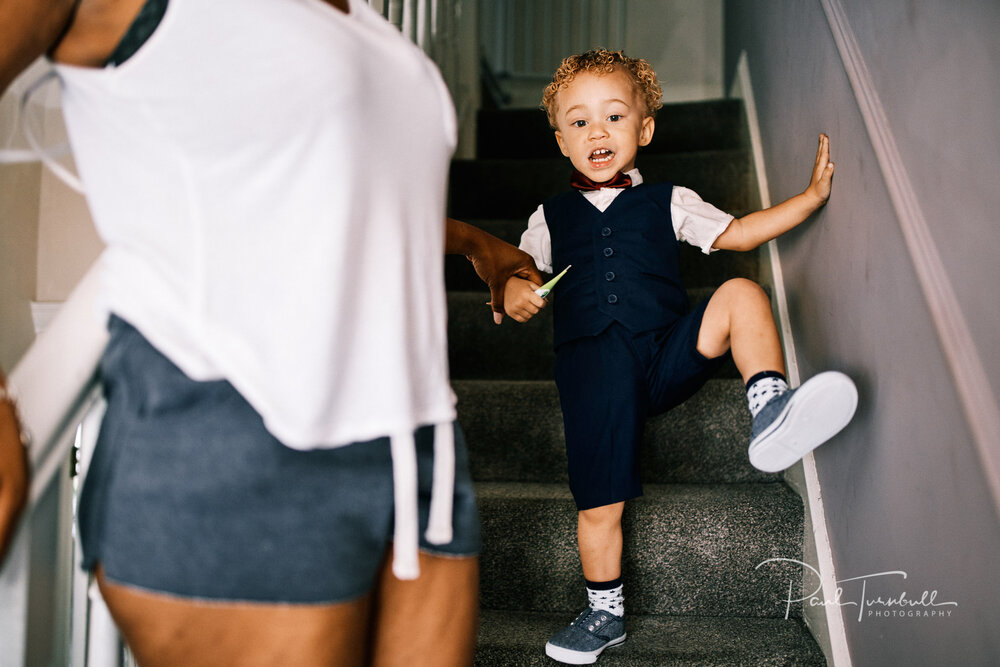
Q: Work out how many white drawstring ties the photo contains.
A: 2